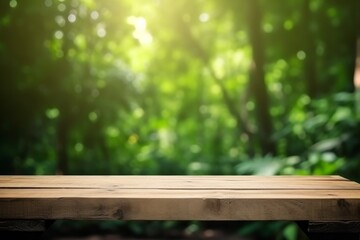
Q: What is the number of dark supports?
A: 2